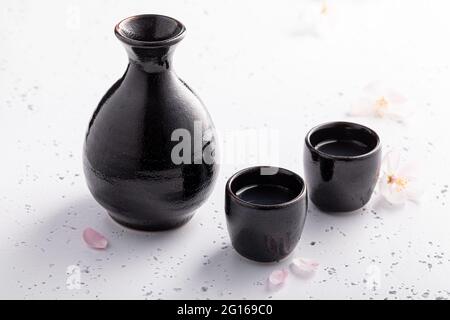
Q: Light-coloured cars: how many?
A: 0